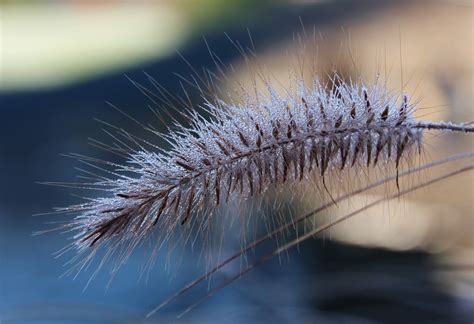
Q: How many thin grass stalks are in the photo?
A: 2